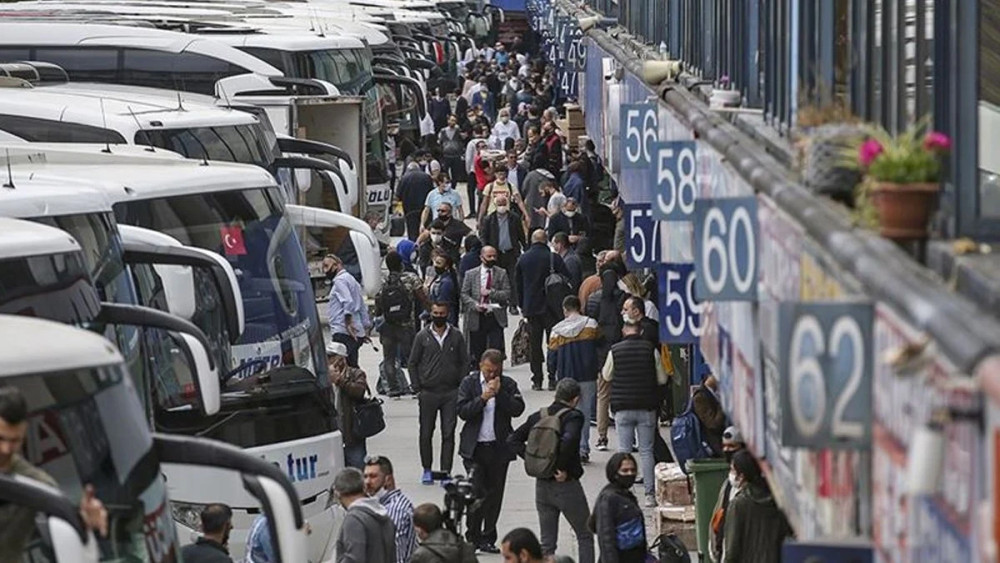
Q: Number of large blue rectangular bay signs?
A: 6